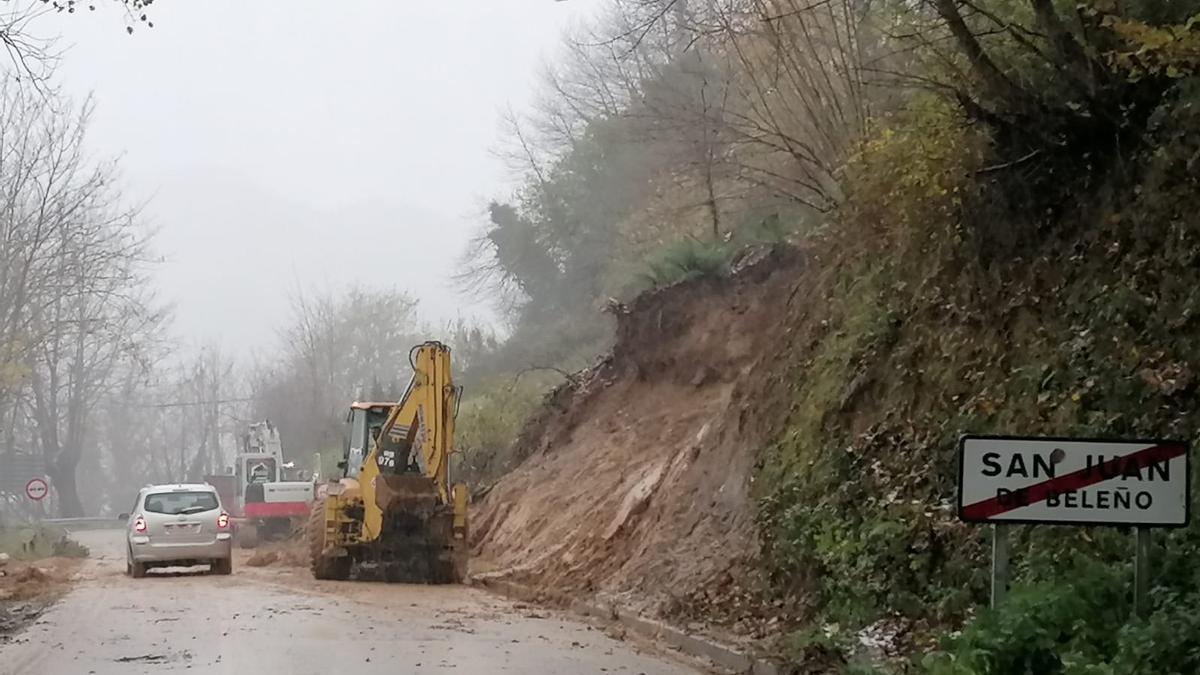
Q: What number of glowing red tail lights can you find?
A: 2